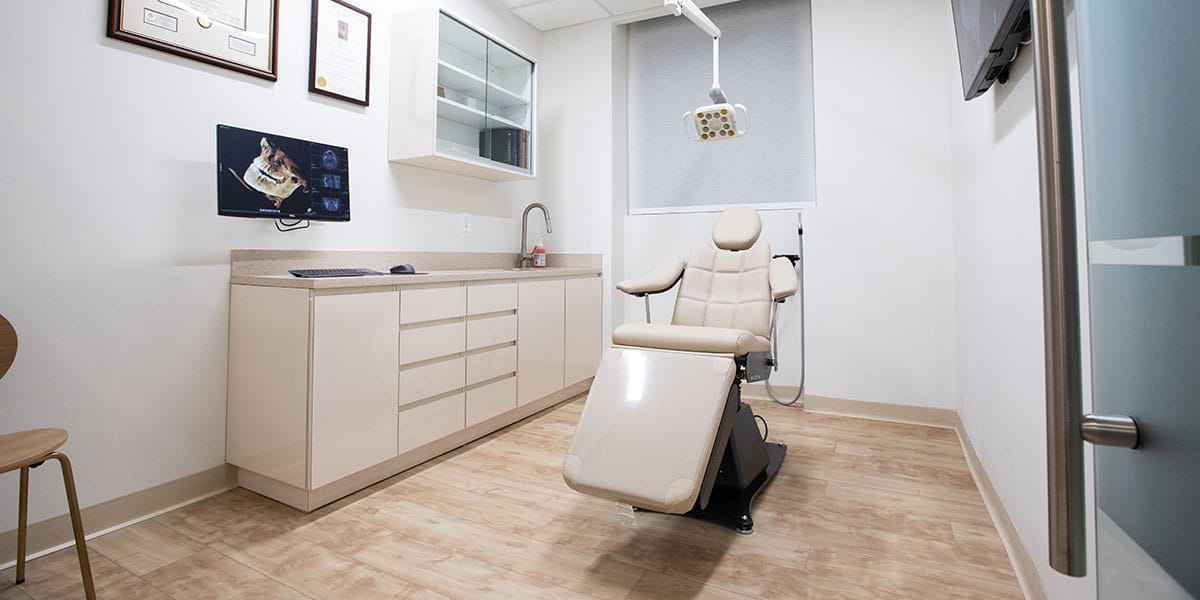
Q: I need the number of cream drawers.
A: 8